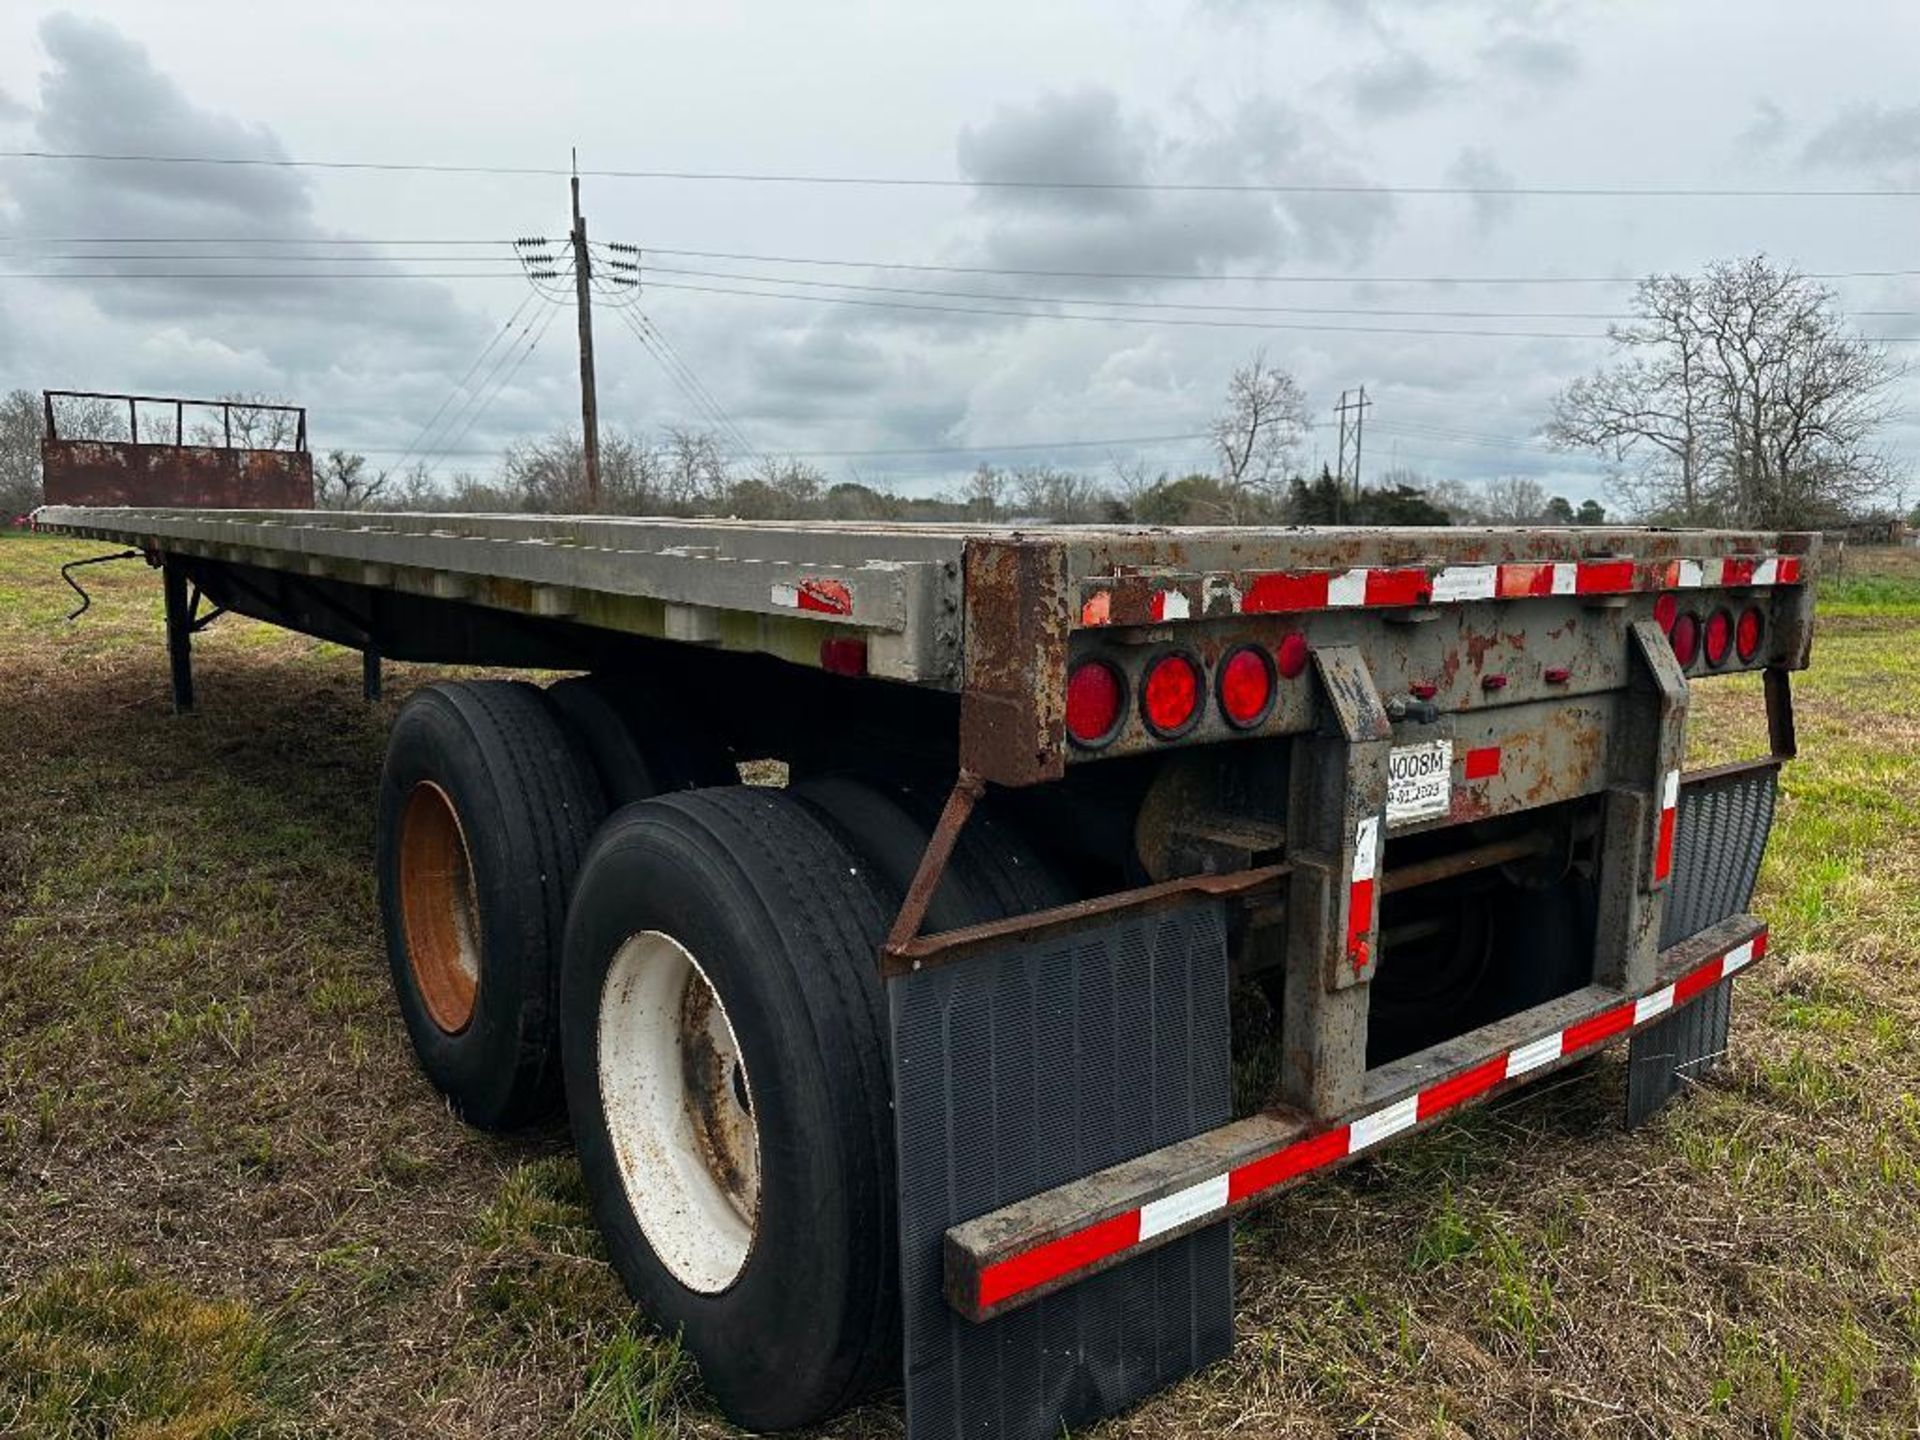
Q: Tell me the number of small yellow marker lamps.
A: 0